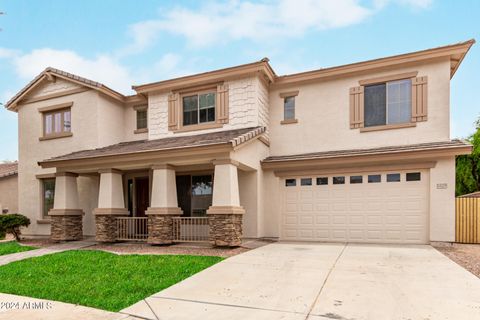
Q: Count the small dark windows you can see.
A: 8